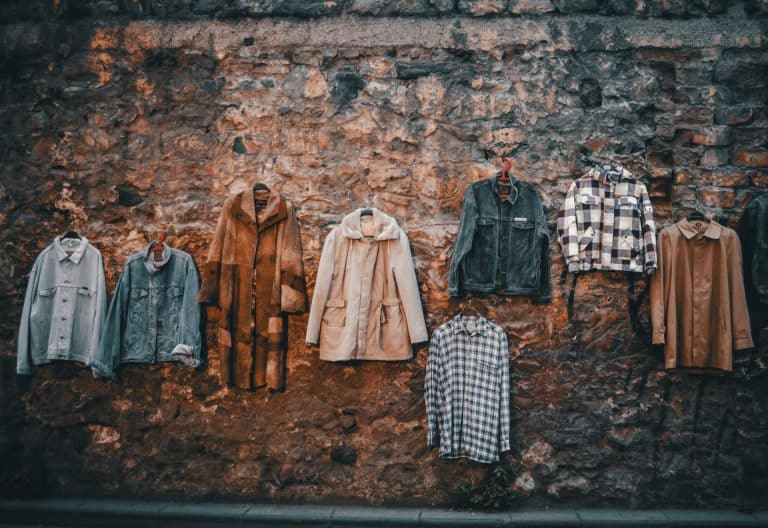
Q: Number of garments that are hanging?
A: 9